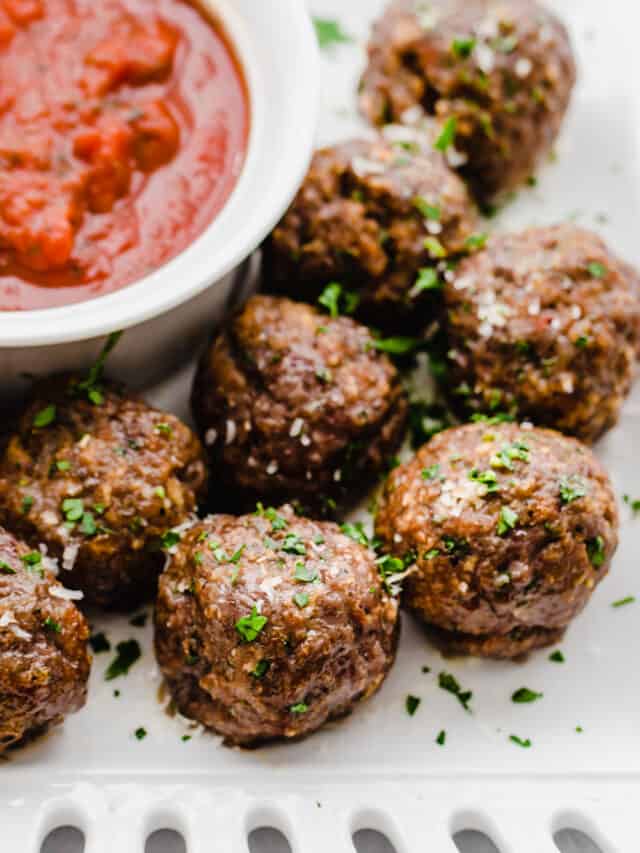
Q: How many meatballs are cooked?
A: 8